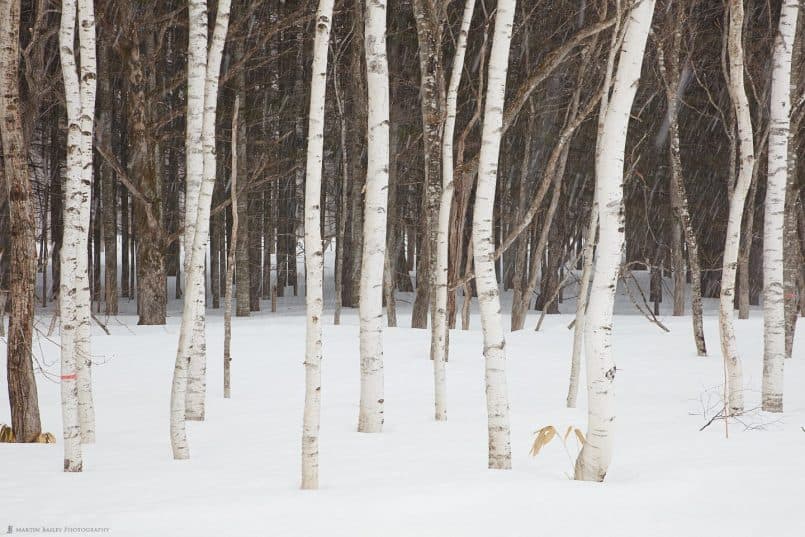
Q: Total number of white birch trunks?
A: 11